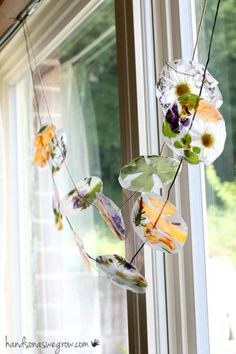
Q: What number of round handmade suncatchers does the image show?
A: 11